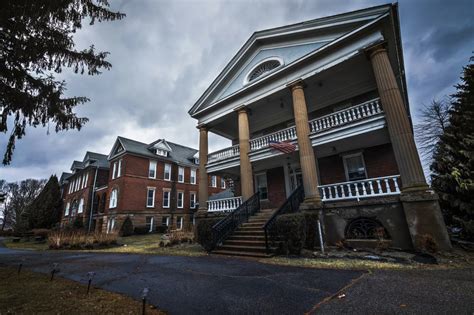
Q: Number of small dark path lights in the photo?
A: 4